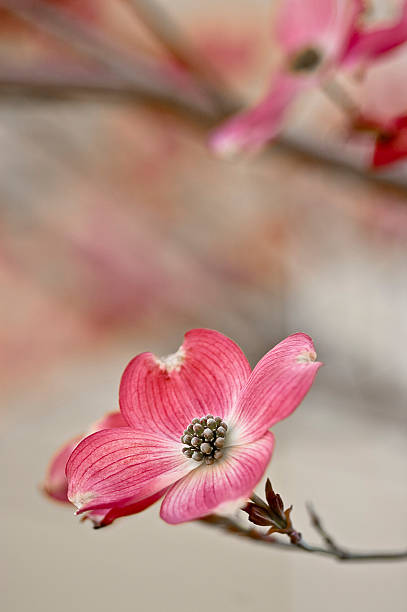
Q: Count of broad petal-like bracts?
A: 4